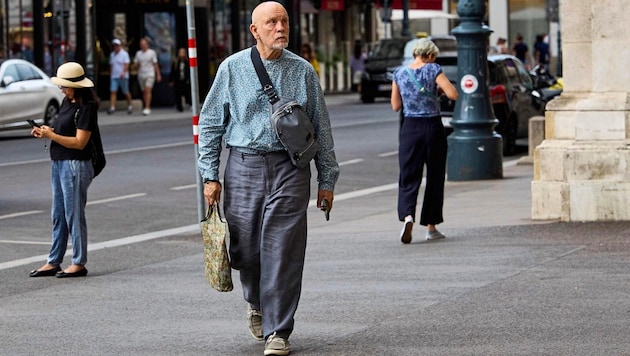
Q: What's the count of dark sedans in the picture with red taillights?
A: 1